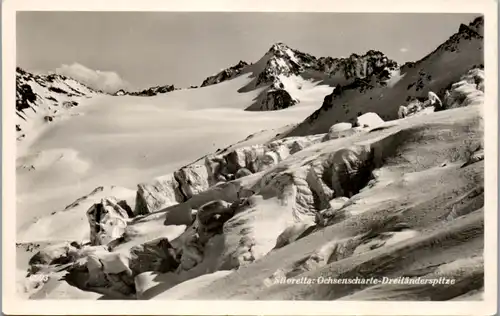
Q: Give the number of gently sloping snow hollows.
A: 1